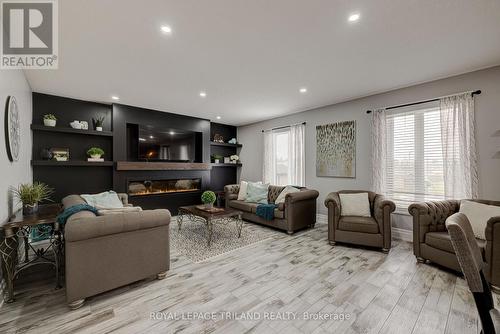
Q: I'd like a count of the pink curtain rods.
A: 0